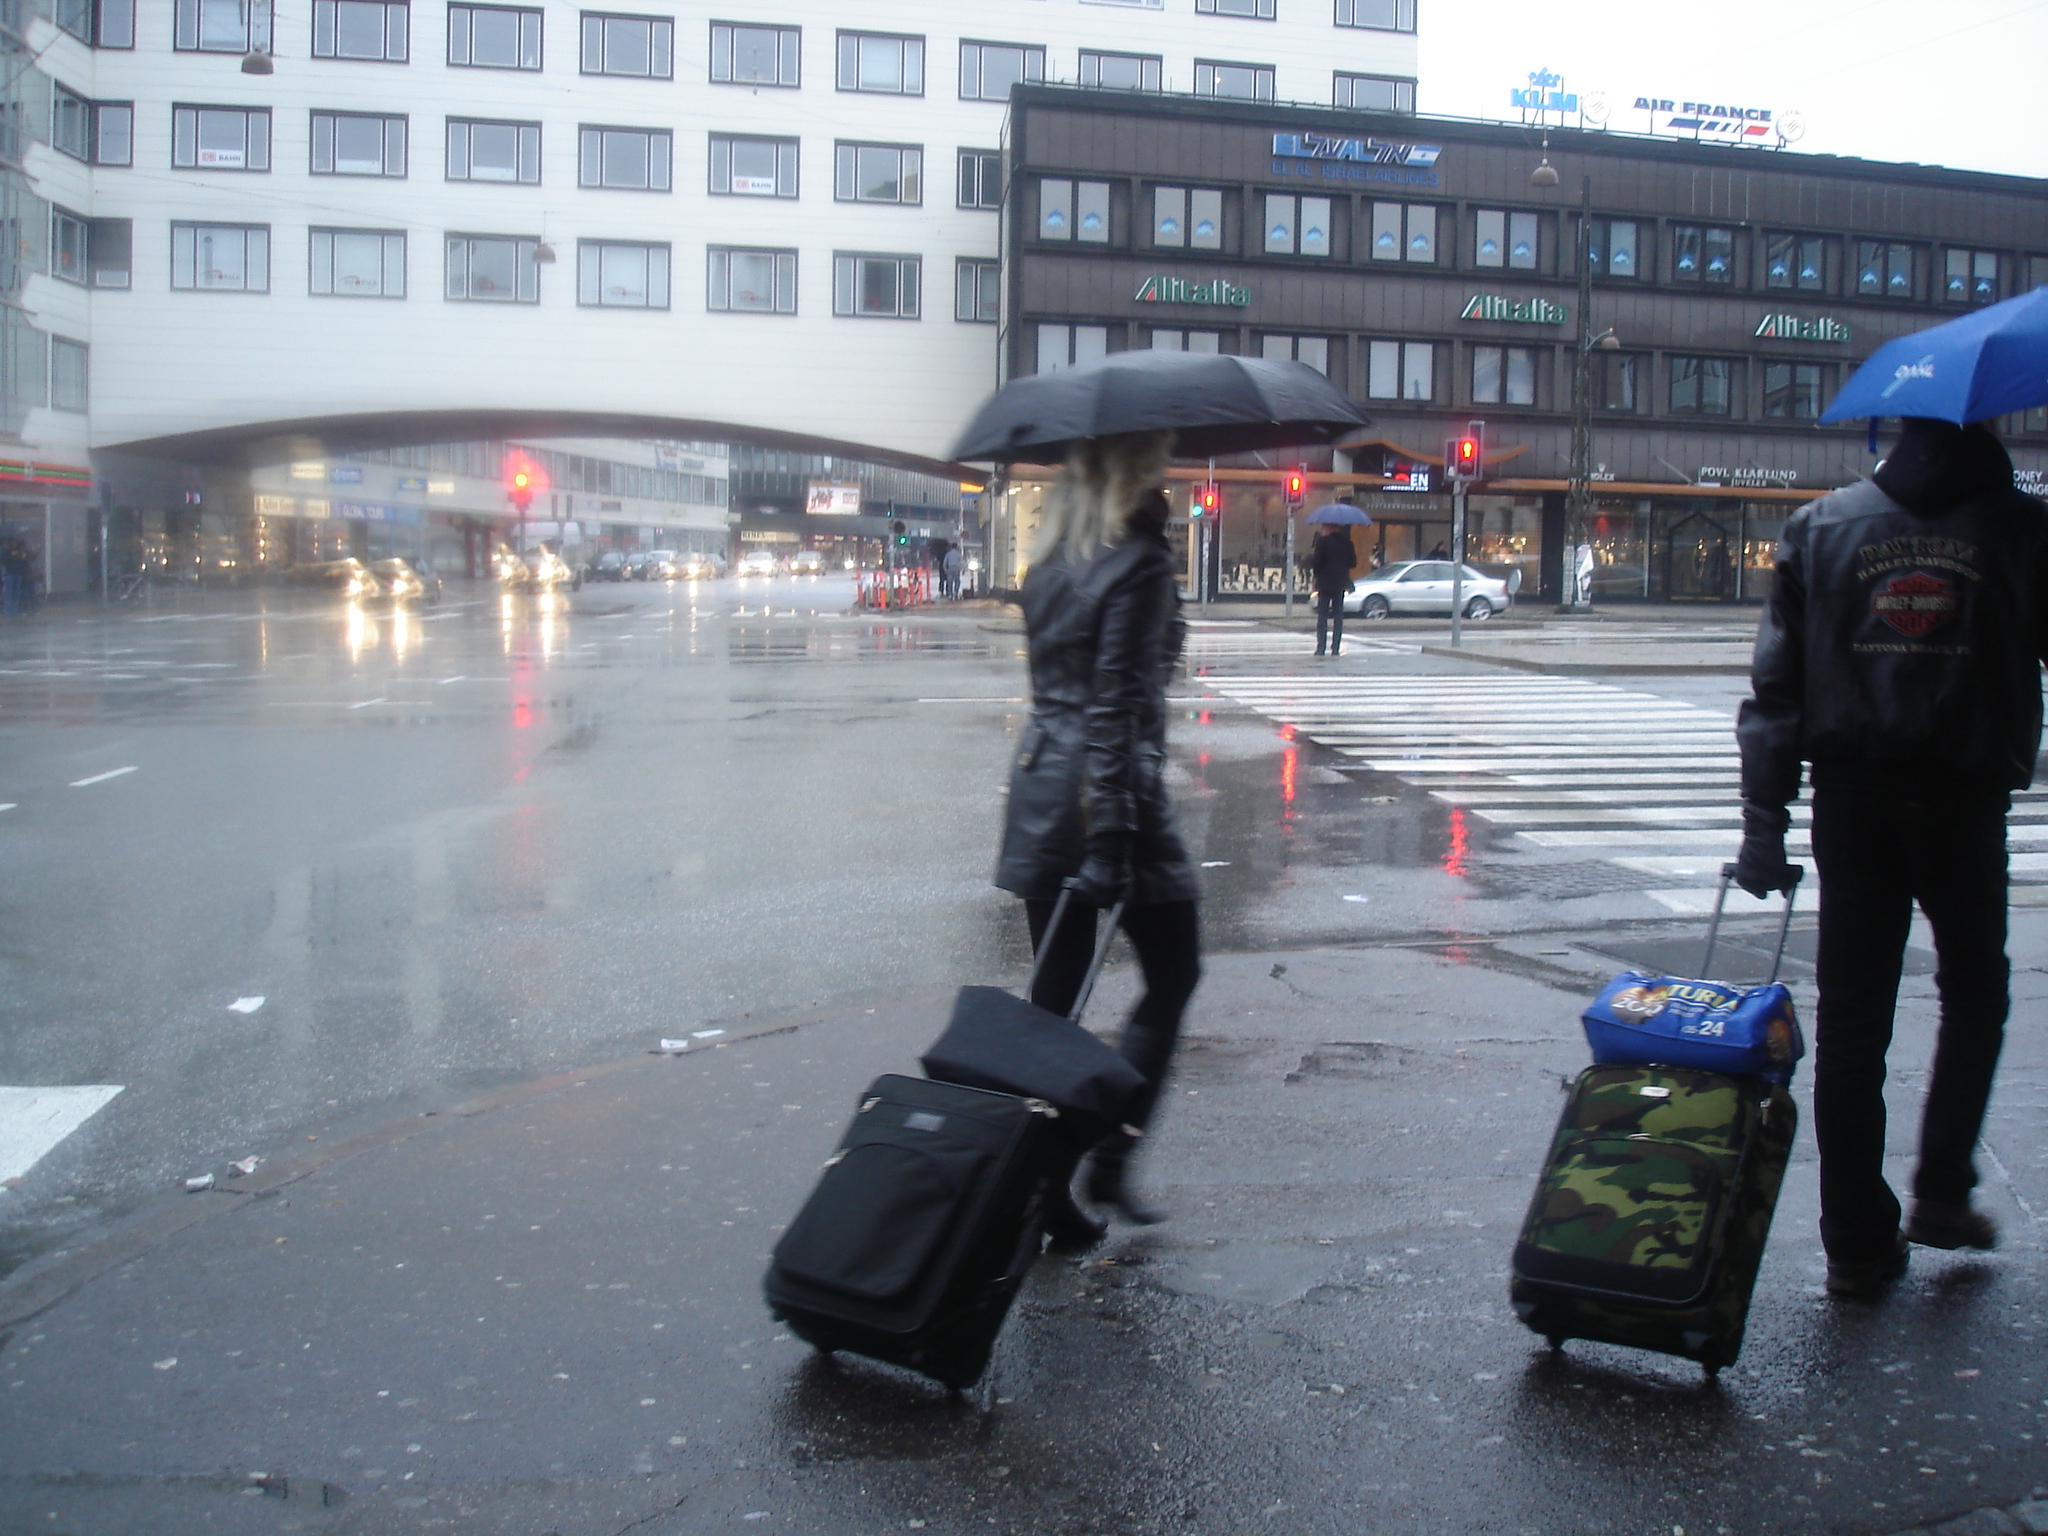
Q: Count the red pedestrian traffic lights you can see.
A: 3